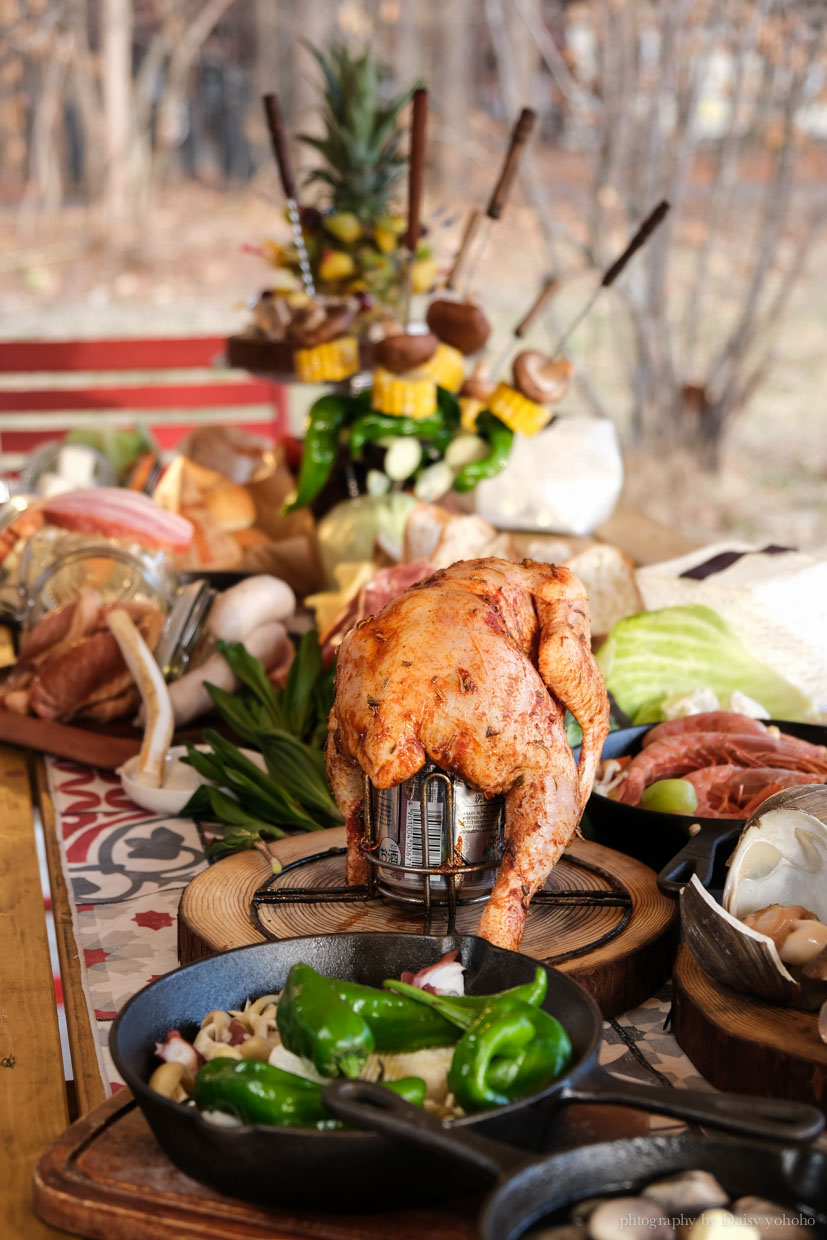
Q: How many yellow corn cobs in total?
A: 5